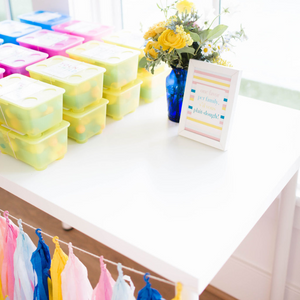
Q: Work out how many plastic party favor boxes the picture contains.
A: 15